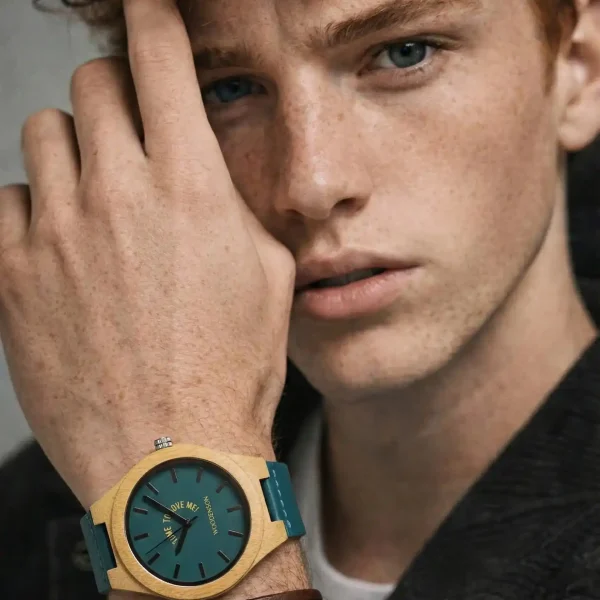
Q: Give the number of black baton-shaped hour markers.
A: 12